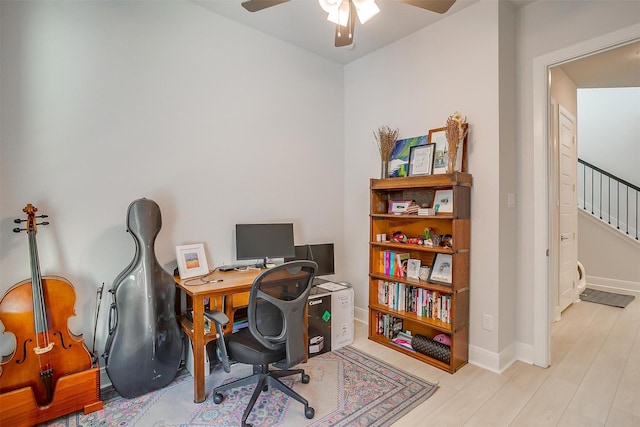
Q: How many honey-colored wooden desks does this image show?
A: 1